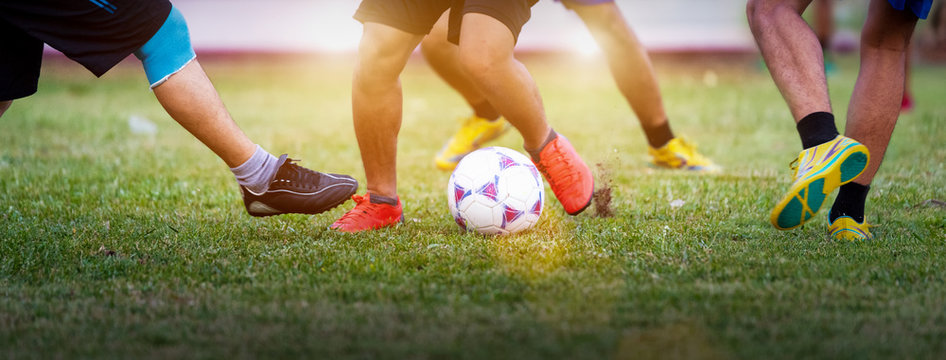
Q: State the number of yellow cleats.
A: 4